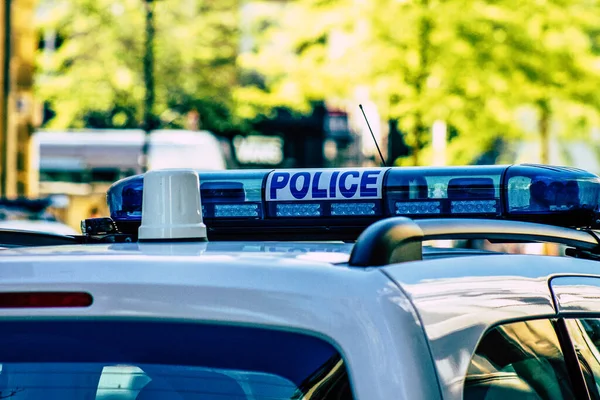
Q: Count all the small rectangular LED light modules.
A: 5